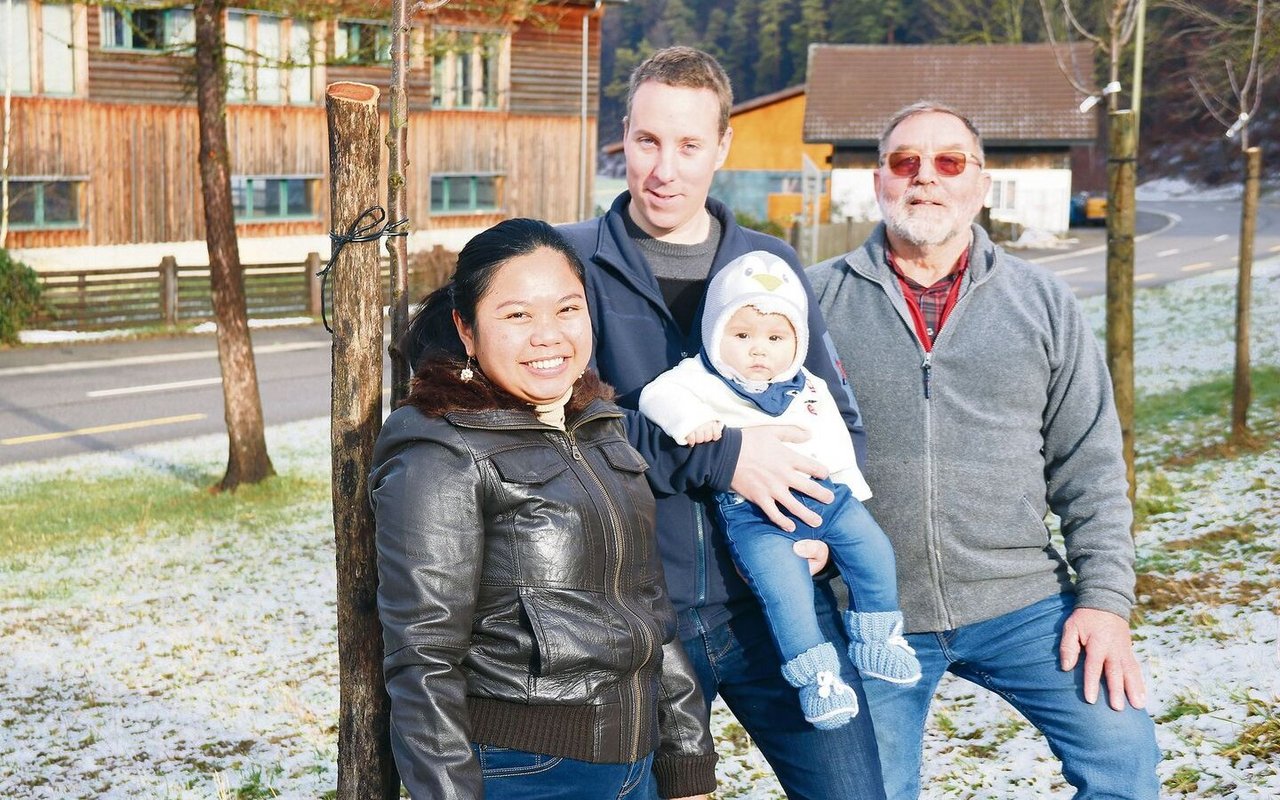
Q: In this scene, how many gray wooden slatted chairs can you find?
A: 0